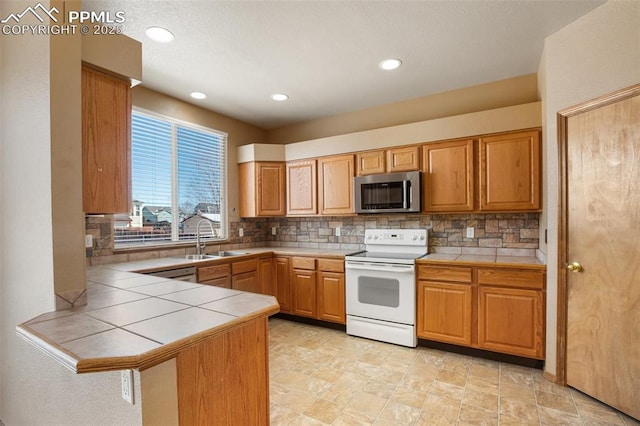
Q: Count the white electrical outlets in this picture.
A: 6